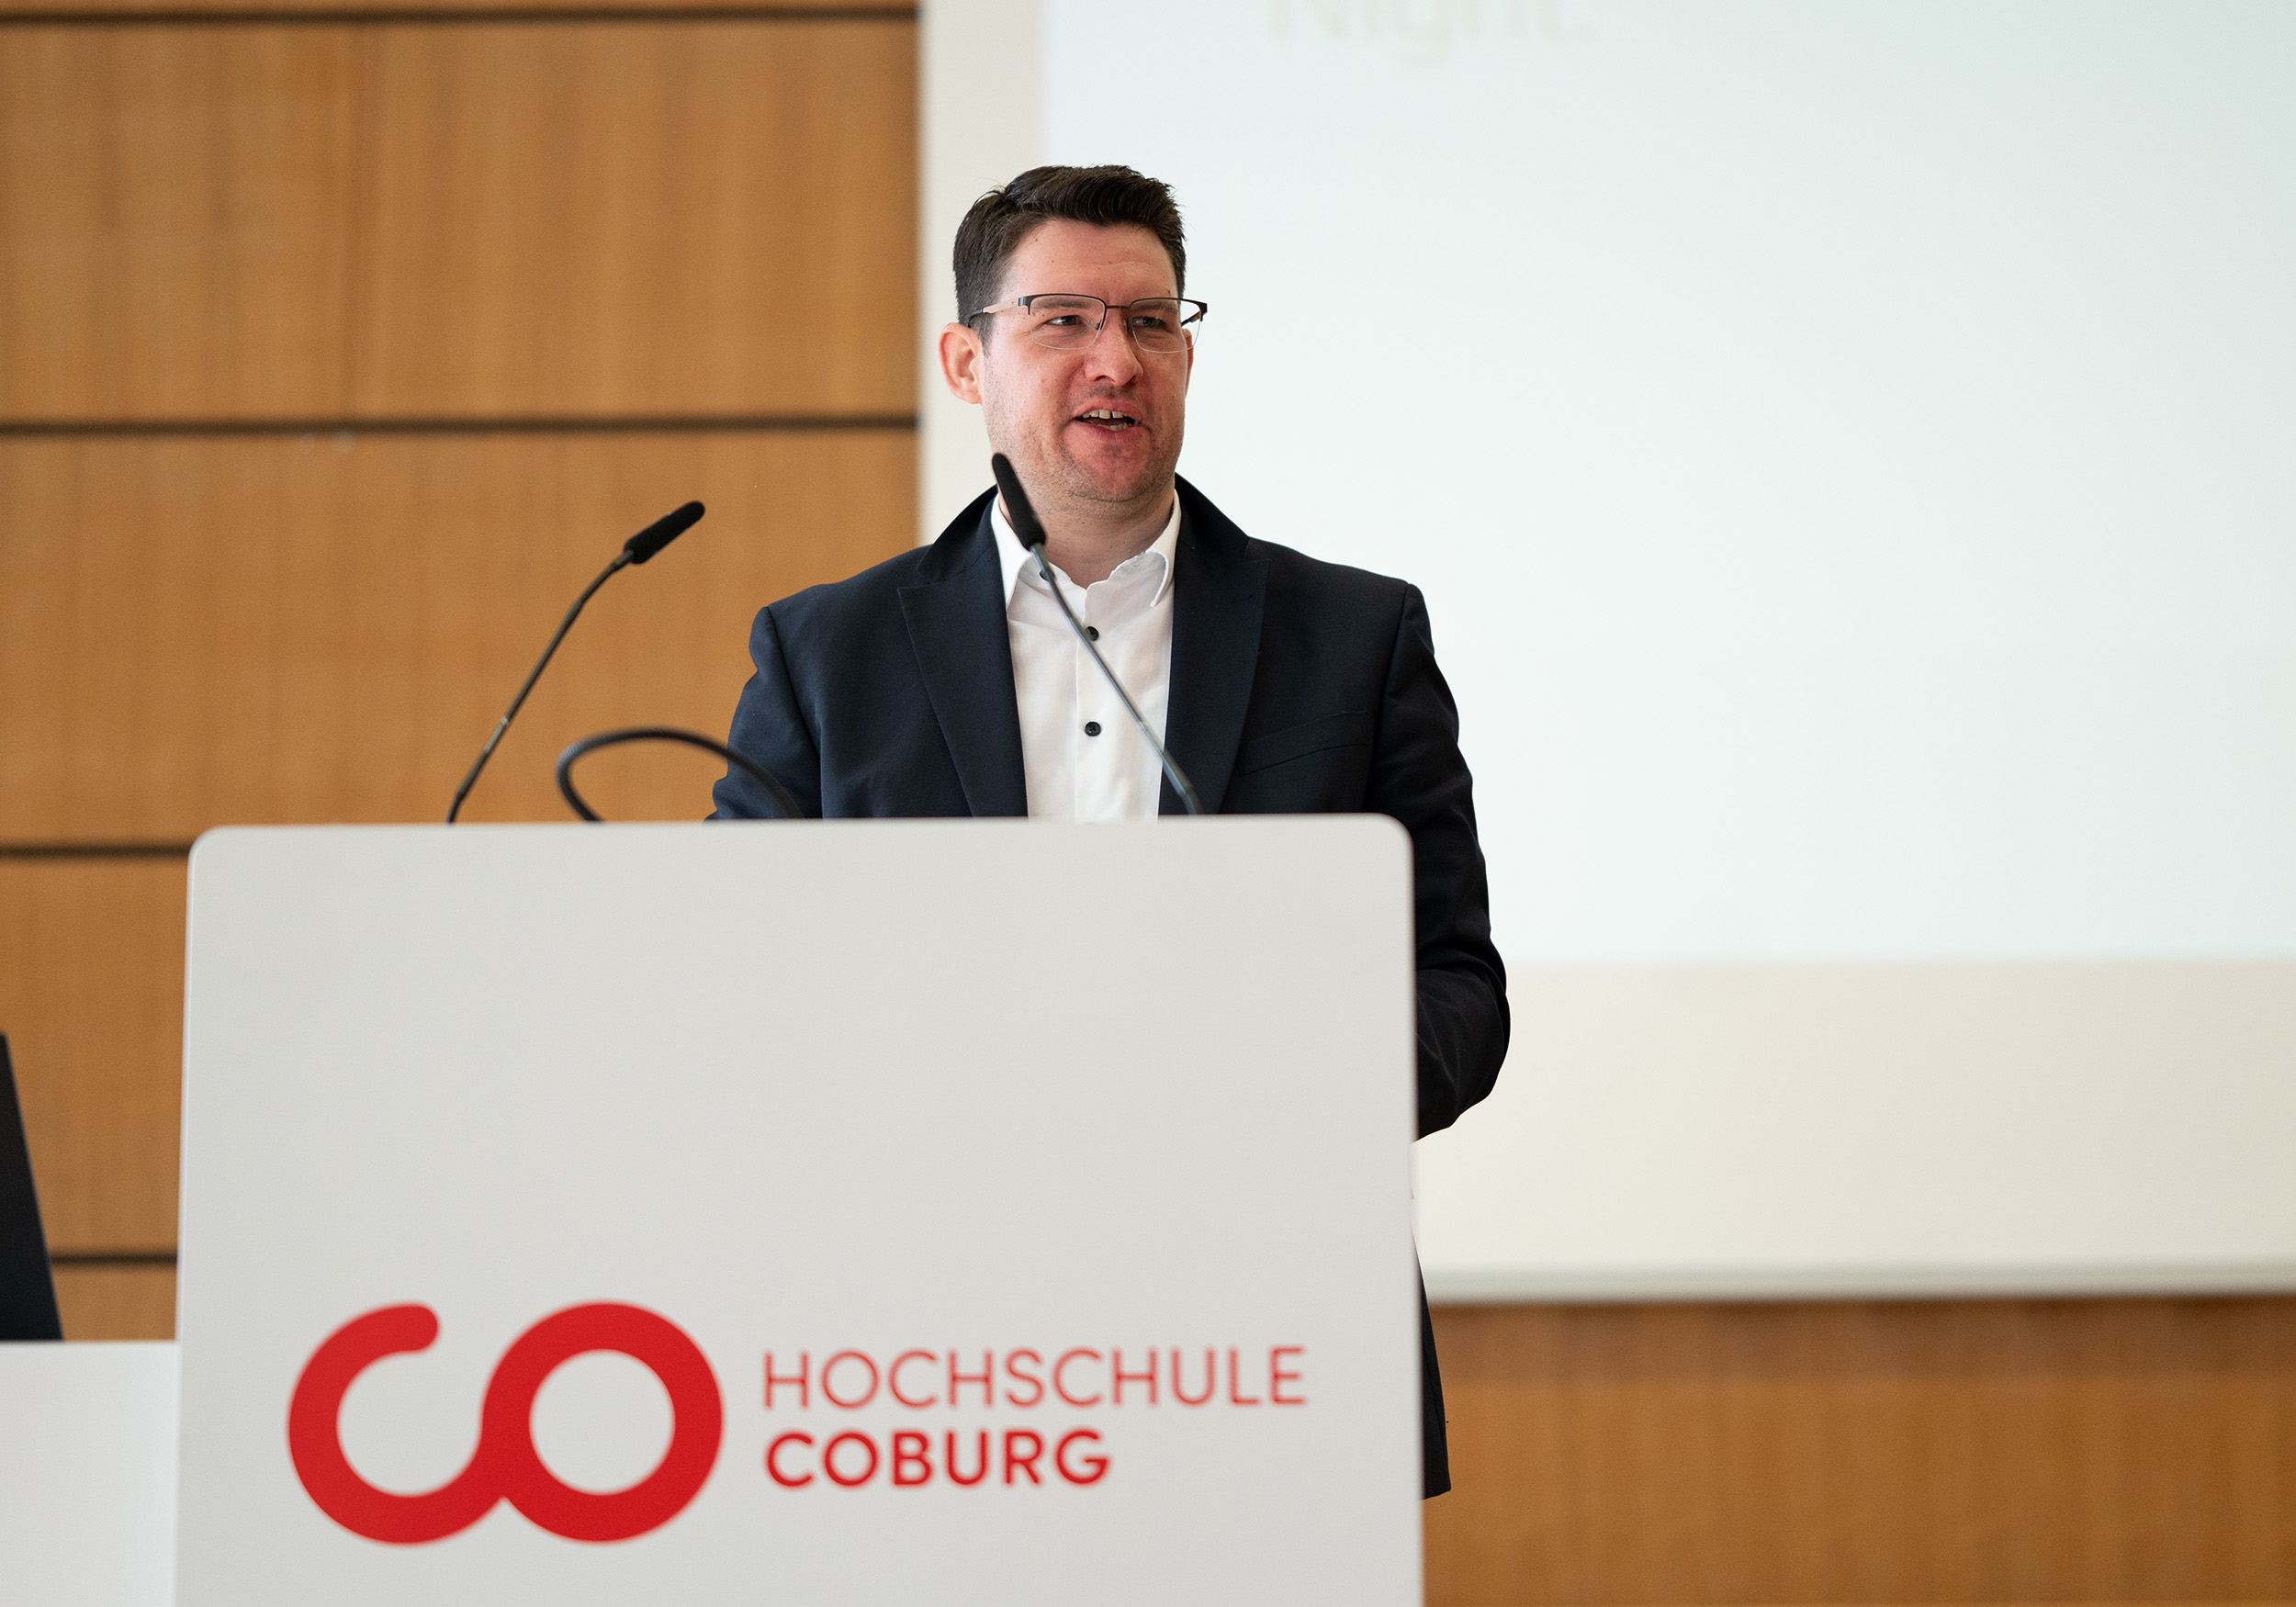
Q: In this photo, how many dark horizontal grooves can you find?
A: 4